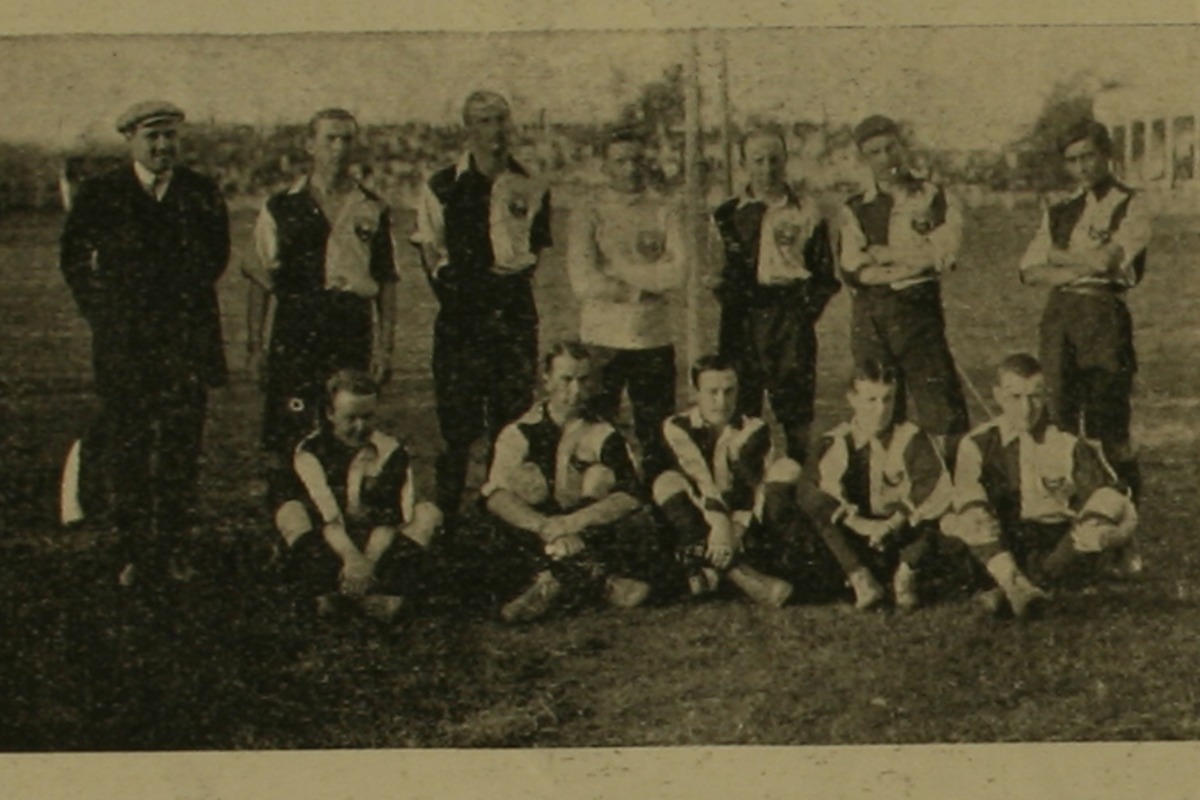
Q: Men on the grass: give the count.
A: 12